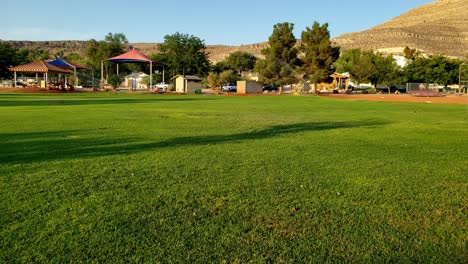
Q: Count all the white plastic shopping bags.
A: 0